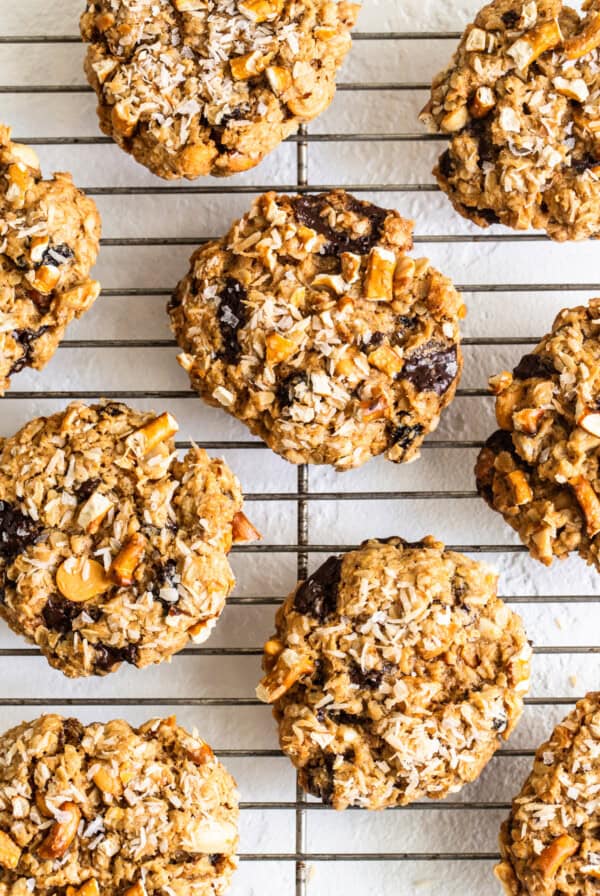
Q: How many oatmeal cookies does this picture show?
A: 9